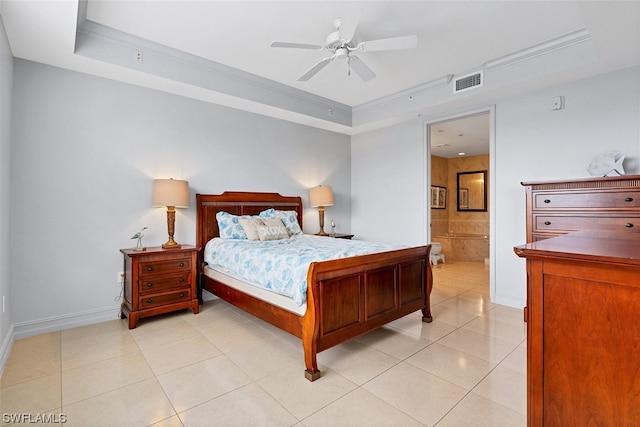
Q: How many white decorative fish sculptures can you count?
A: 1